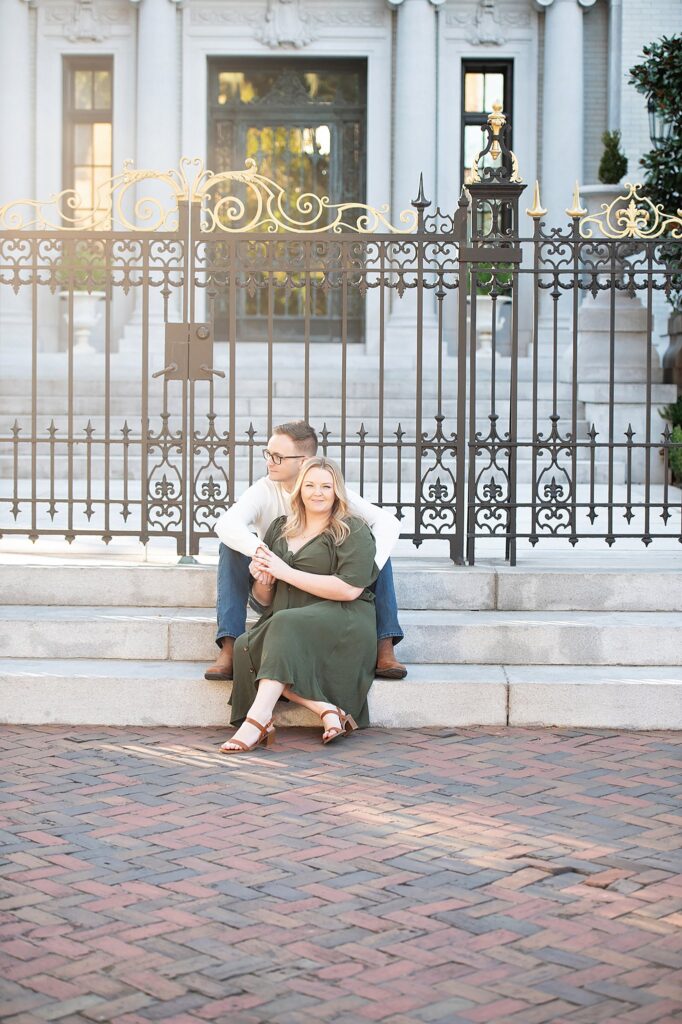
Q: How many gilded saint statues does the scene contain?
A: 0